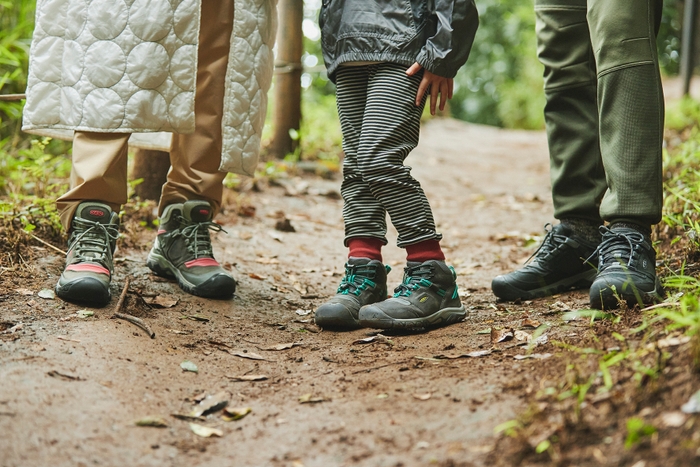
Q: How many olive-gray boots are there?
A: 2